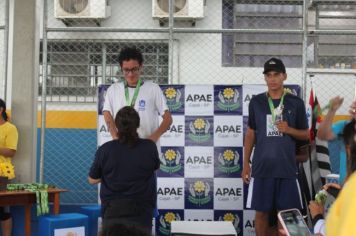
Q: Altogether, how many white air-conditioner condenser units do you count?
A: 2